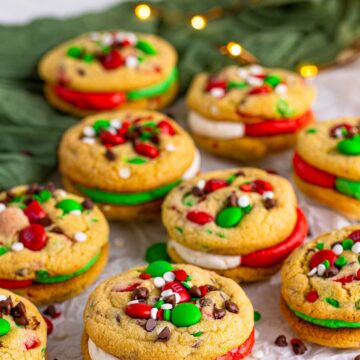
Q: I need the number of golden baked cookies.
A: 9